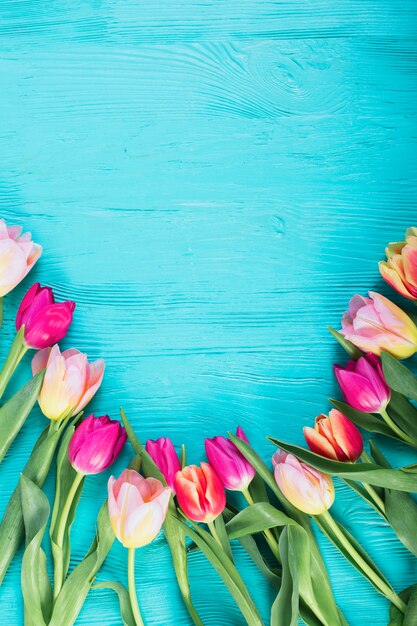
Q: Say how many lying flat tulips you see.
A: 13